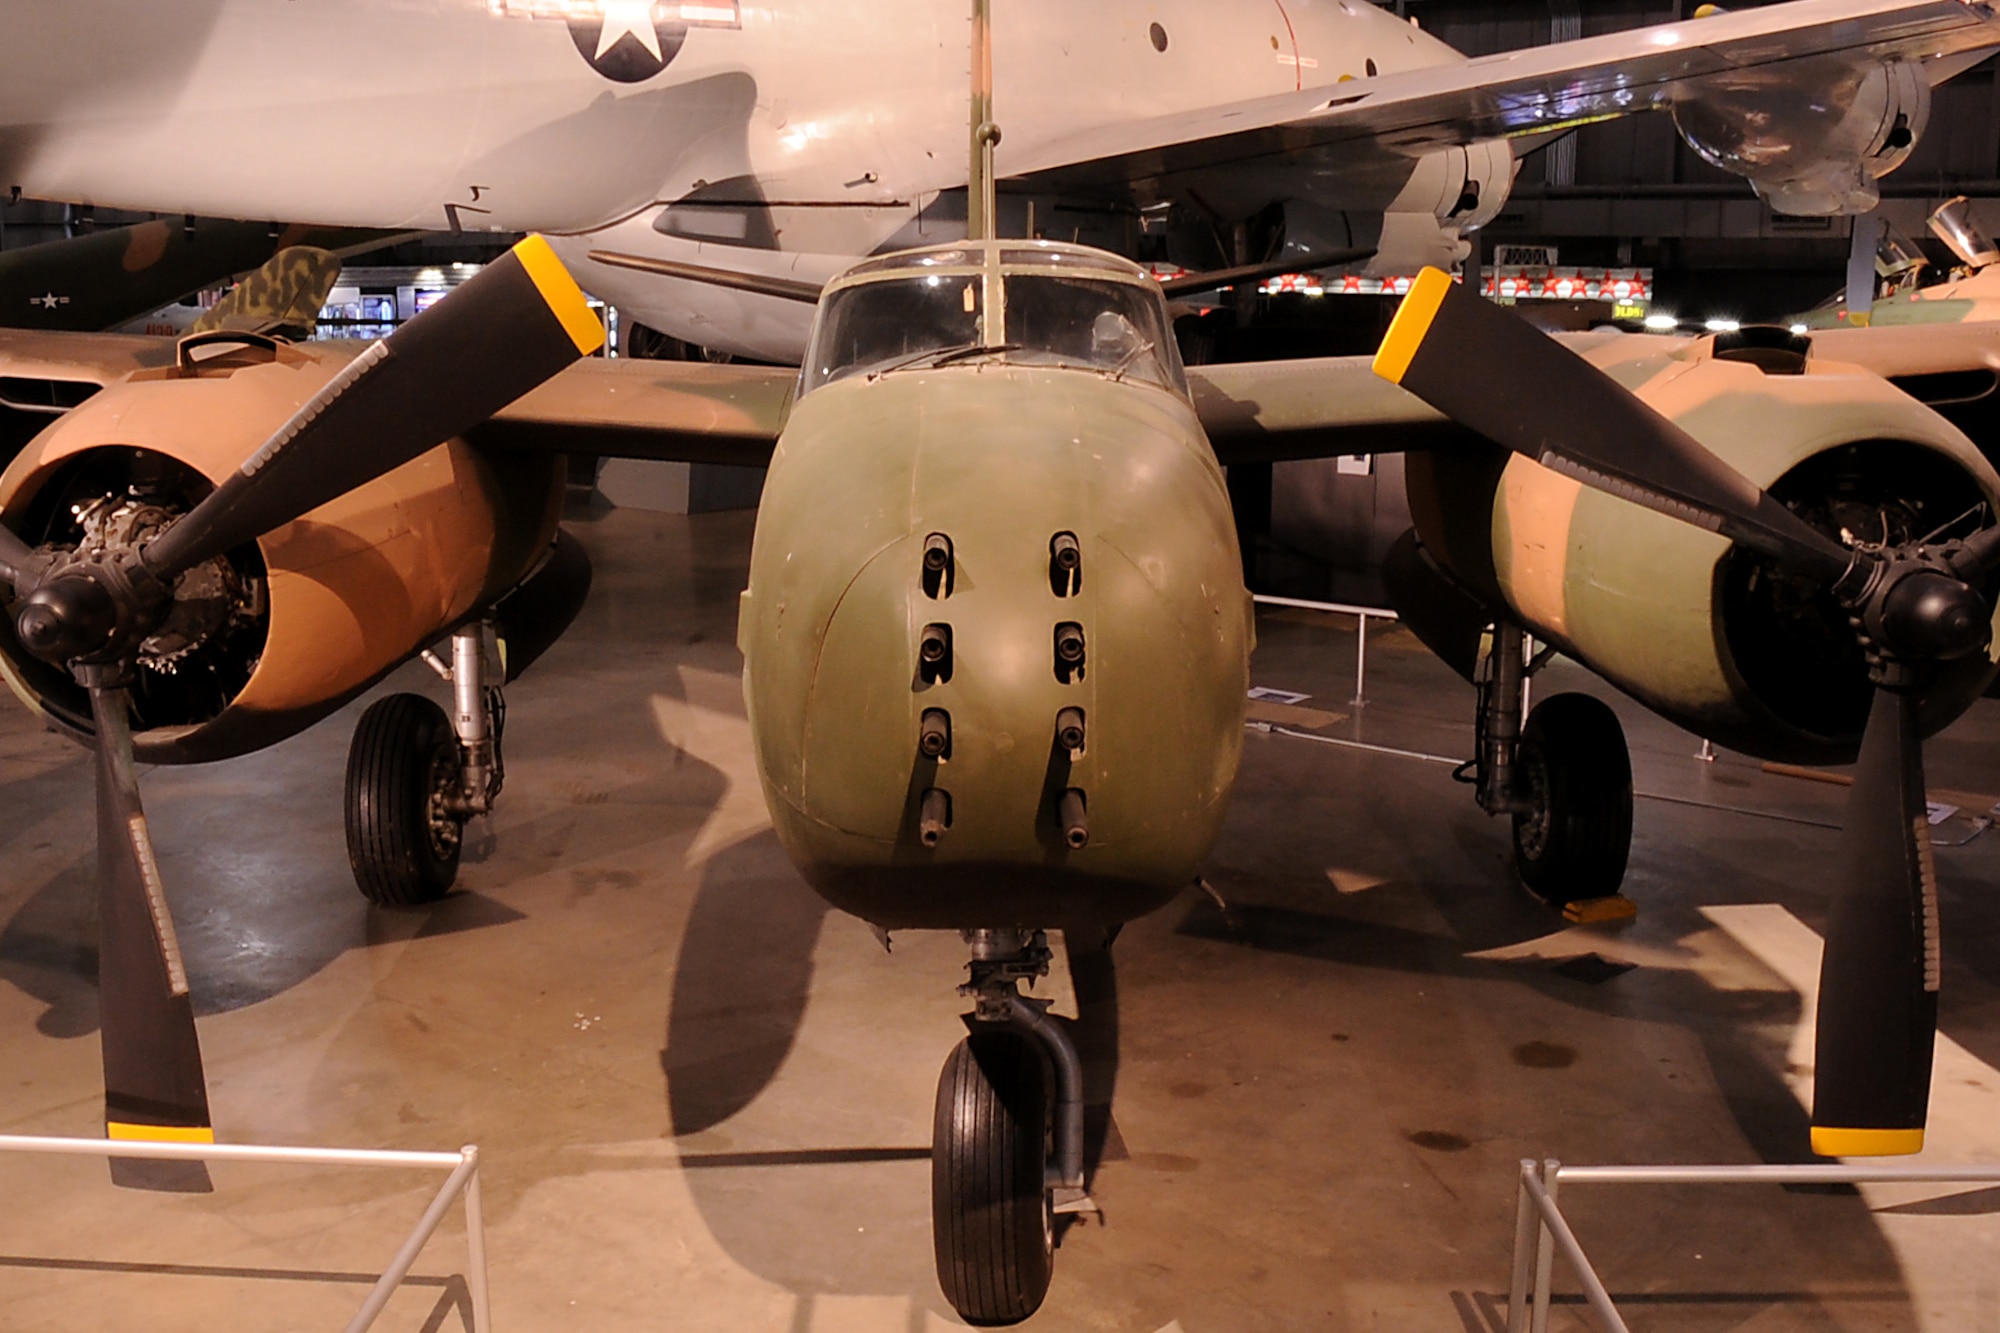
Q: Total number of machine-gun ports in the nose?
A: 8